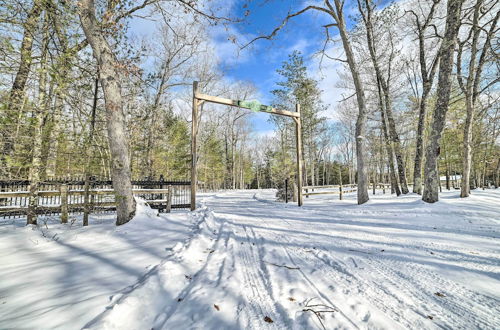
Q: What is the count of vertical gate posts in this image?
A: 2